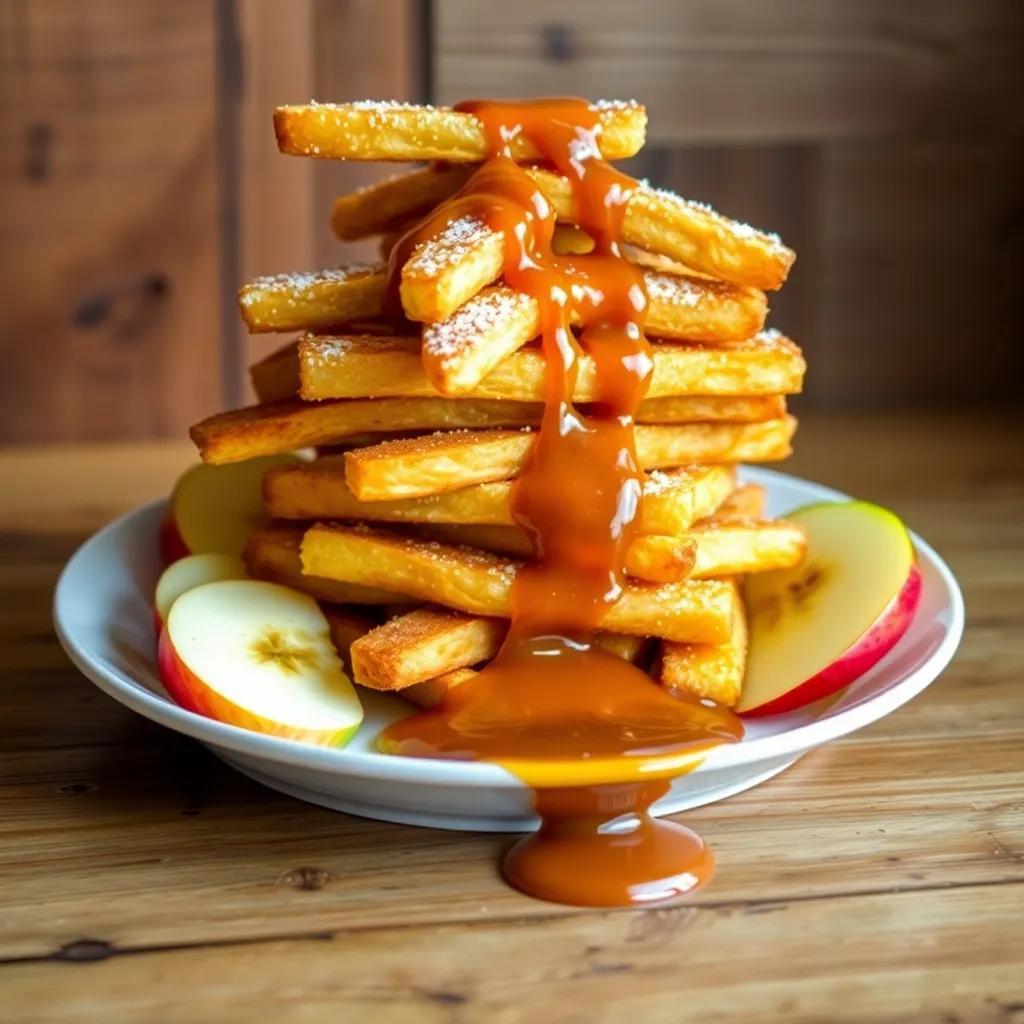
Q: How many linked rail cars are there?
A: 0